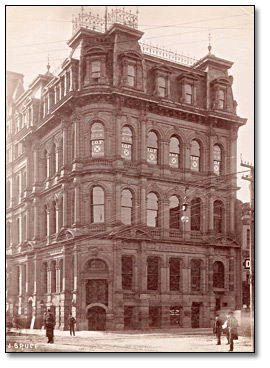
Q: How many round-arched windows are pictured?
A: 13